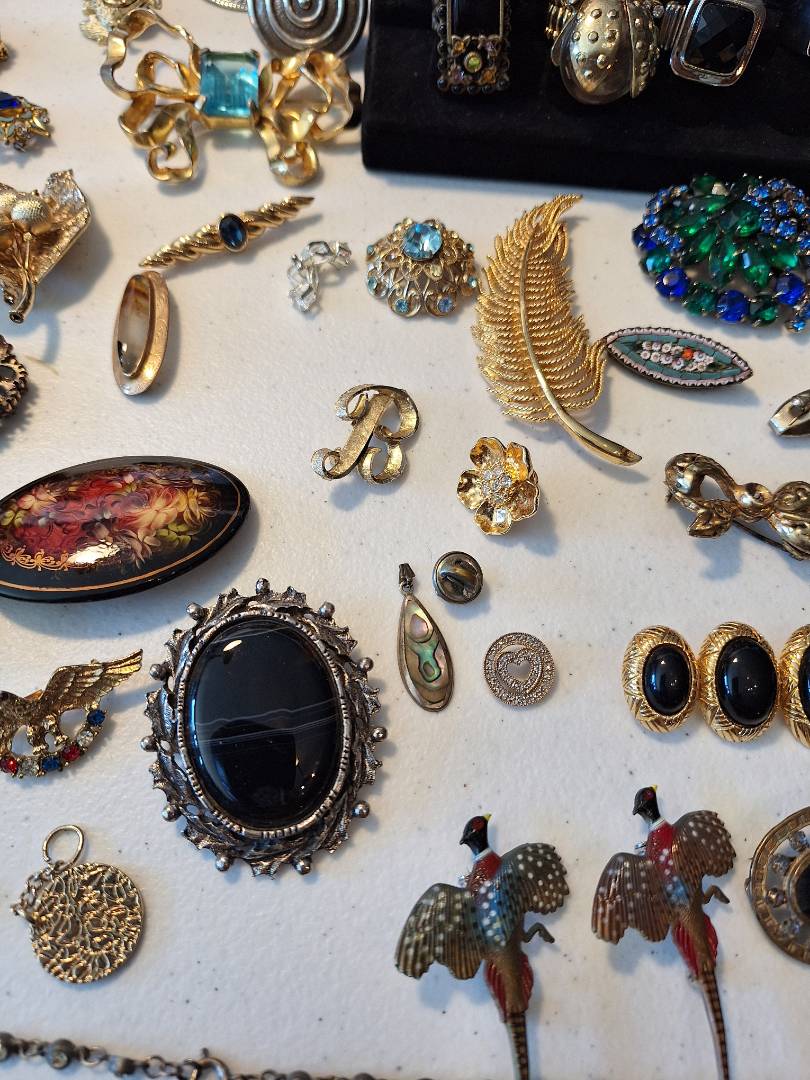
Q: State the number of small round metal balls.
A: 11